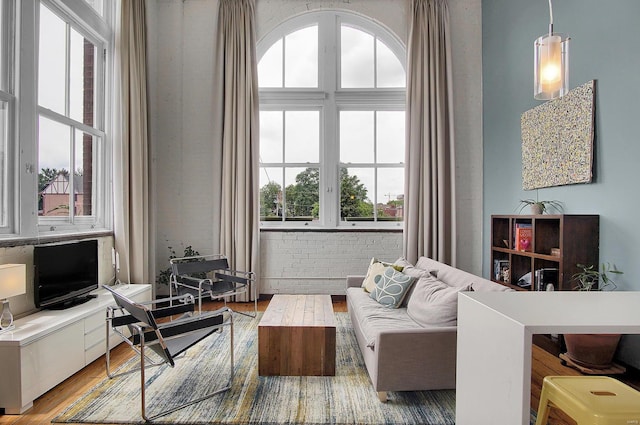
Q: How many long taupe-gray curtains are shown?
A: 3